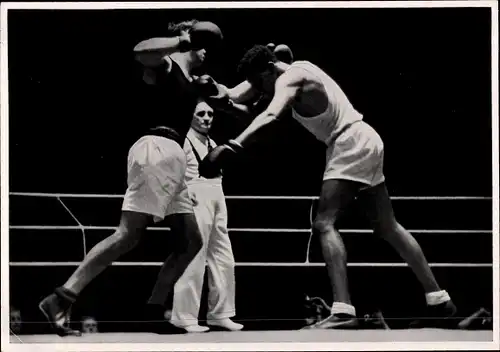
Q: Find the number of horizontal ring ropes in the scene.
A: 3